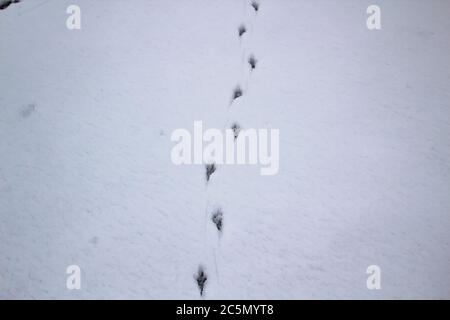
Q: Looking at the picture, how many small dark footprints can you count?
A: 8